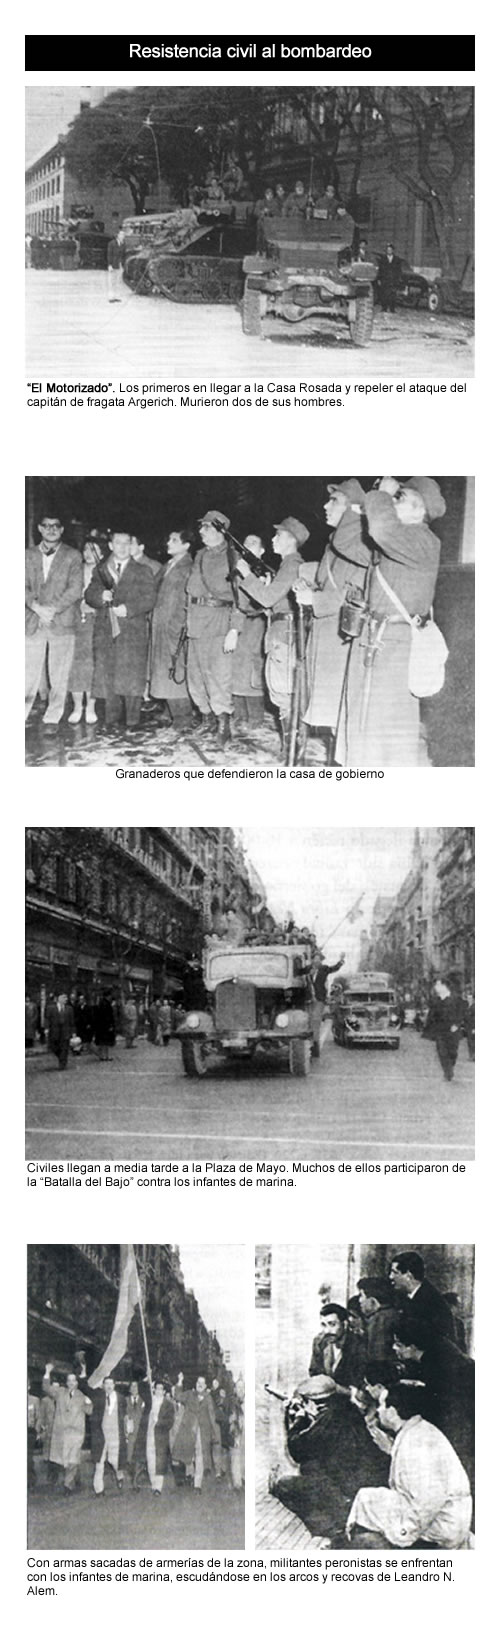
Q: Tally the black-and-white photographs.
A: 5